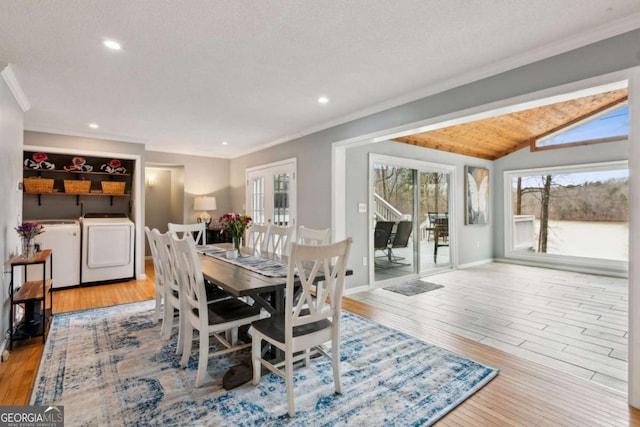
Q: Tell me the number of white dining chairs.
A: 8